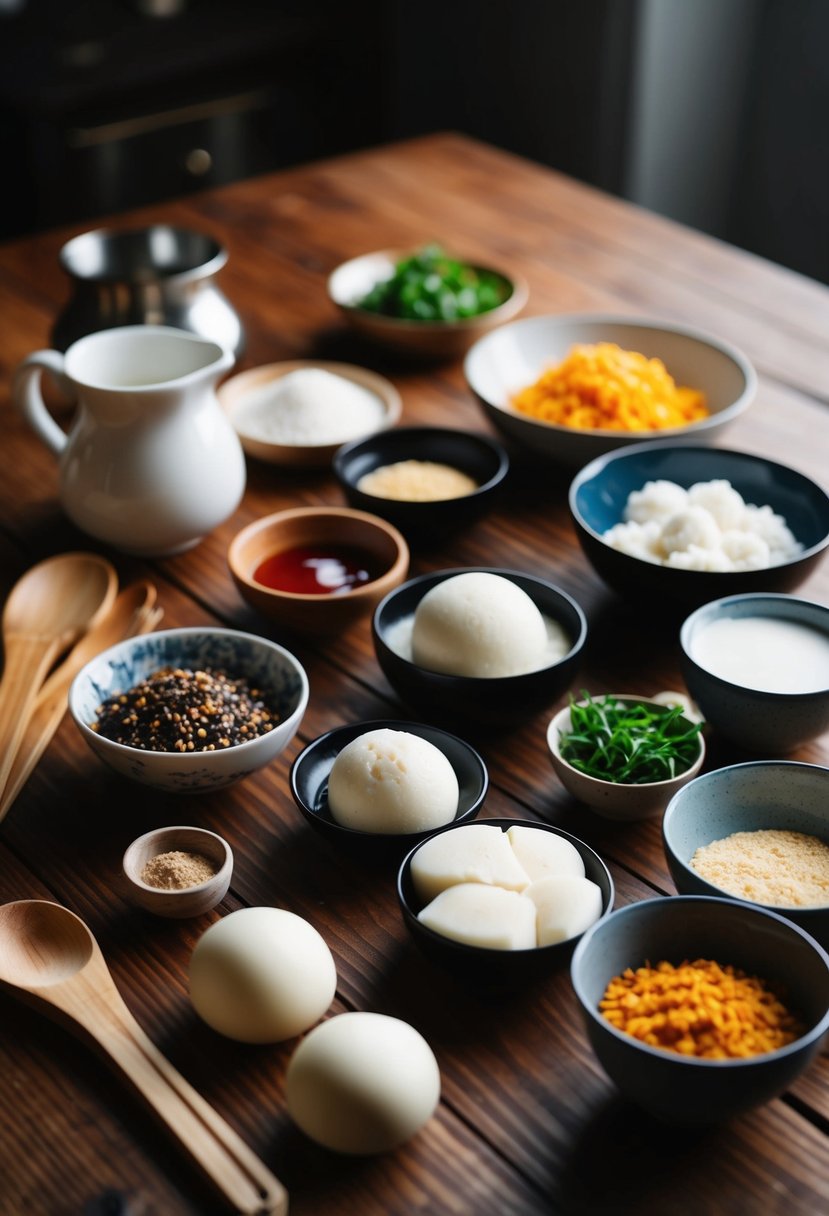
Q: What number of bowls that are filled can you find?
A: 15